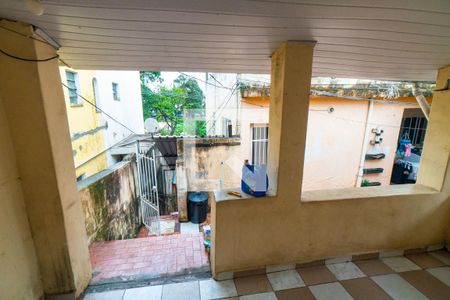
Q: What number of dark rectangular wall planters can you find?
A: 3